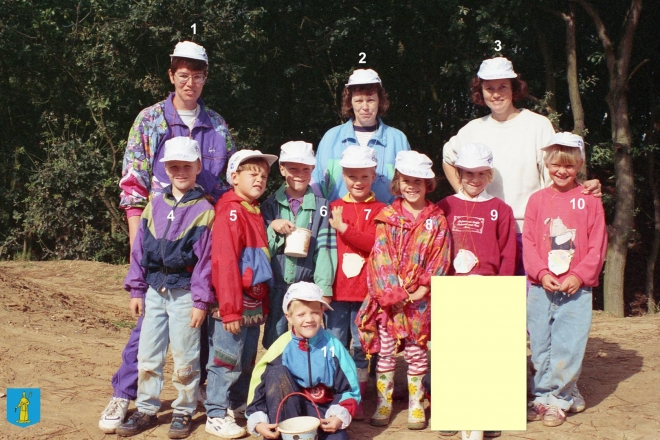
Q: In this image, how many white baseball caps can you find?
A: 11